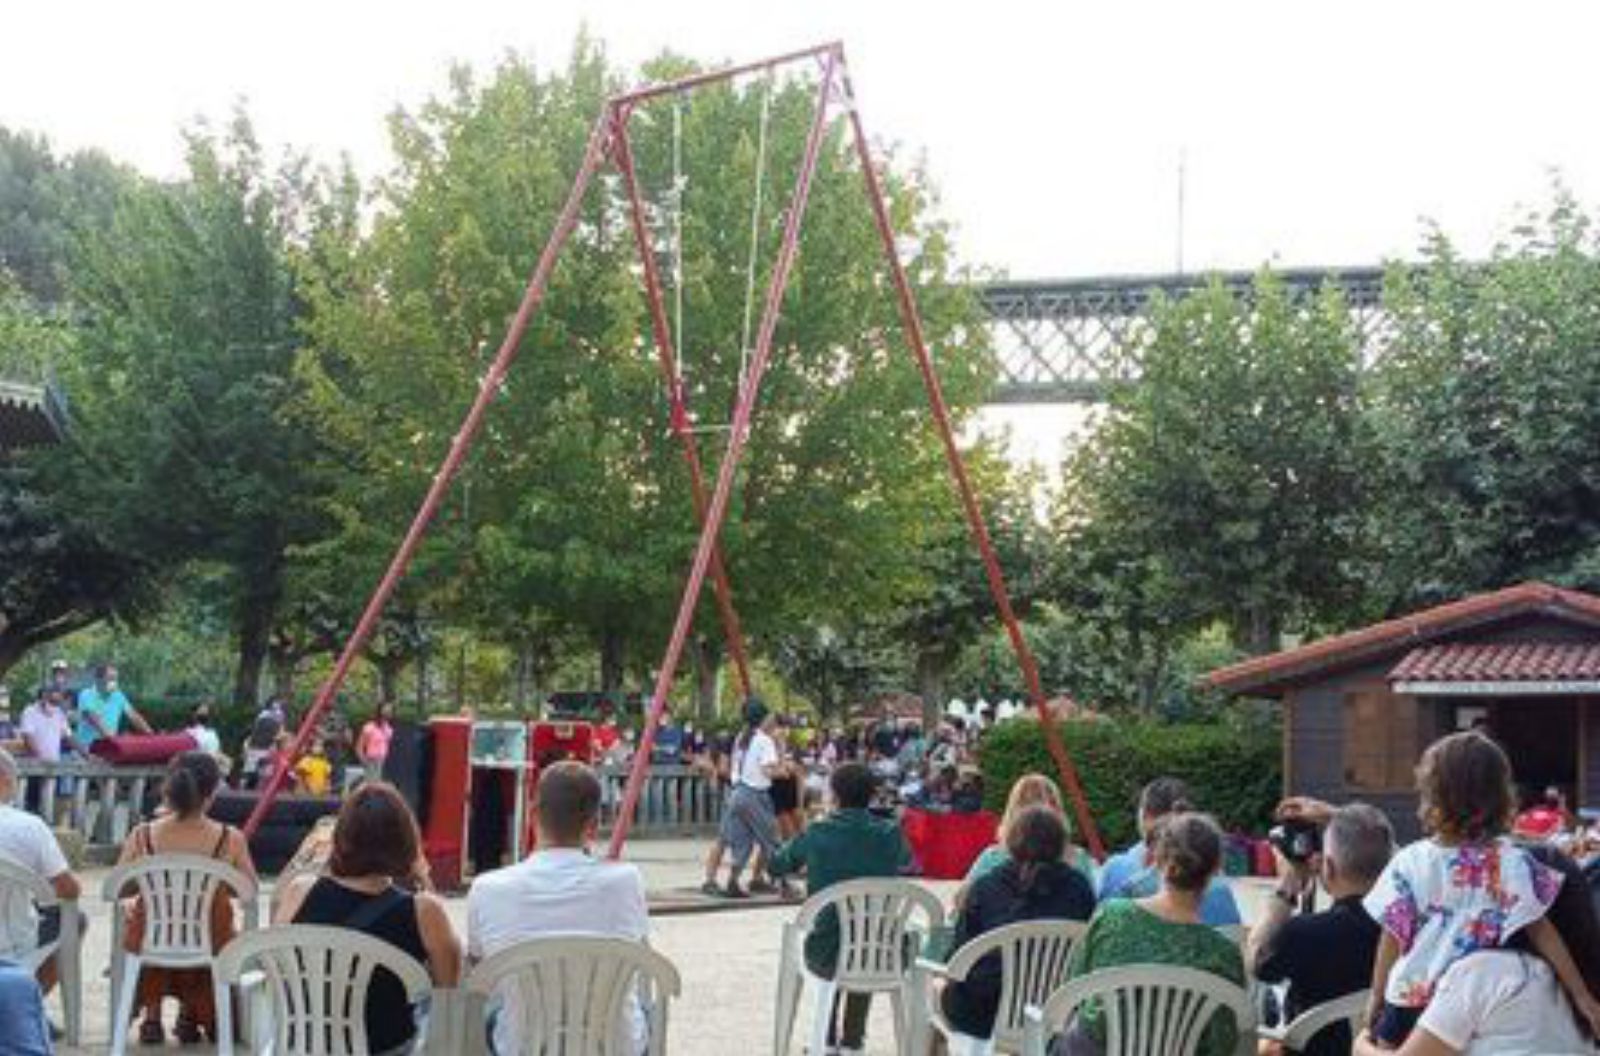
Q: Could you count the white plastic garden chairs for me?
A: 8